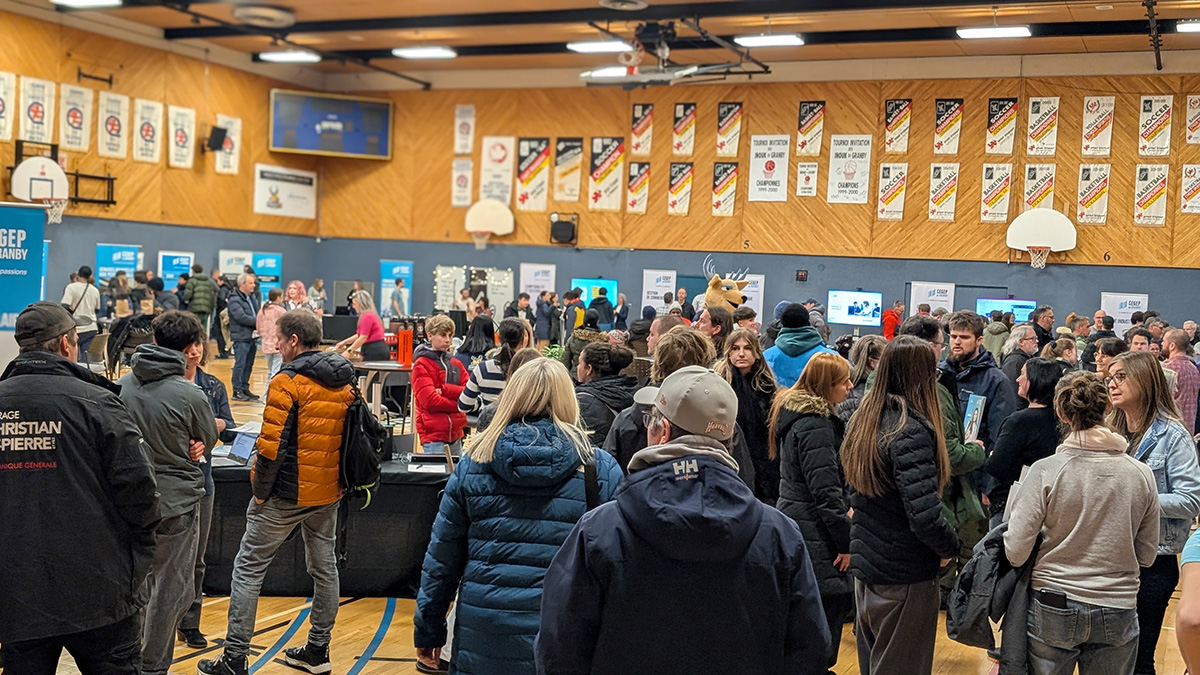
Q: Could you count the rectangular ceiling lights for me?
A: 7